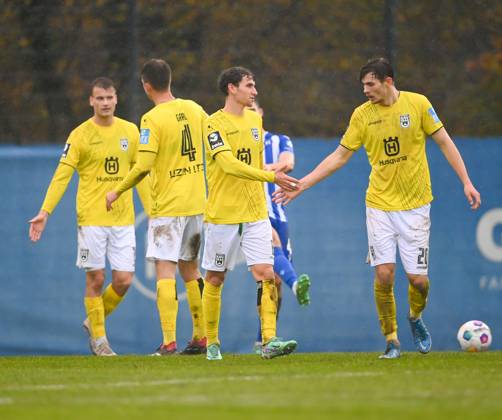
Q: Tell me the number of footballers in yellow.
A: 4